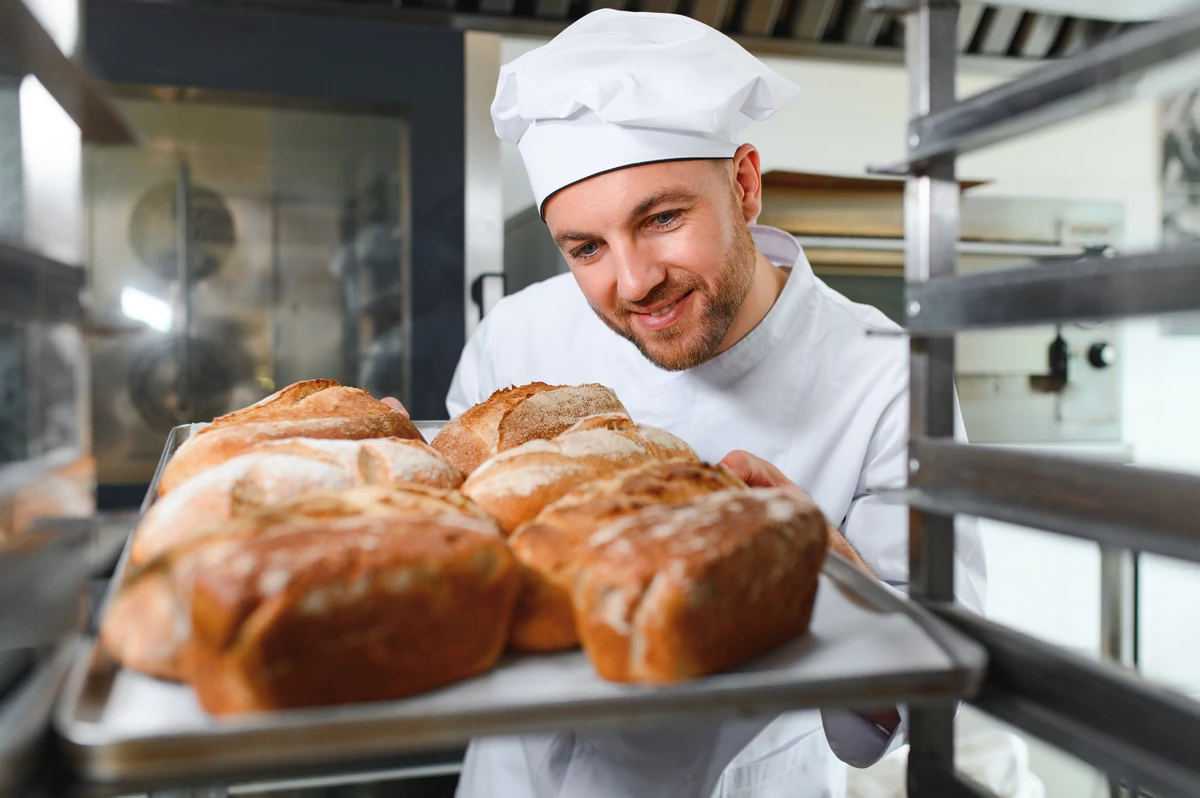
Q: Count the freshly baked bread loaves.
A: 8